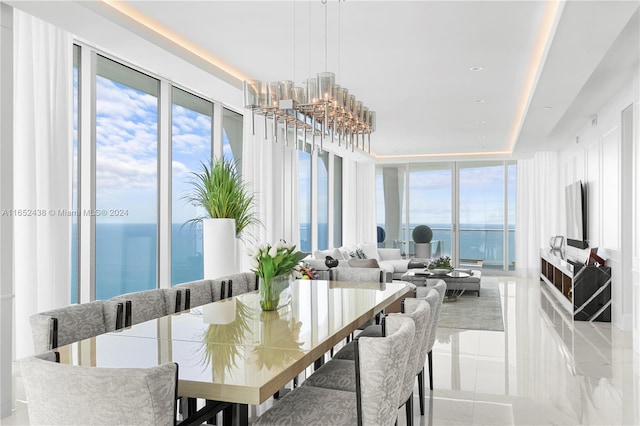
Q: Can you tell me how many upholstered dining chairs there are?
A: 10